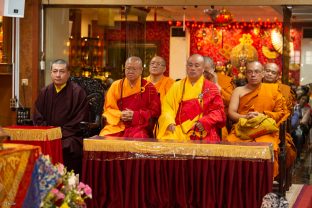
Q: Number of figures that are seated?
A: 7